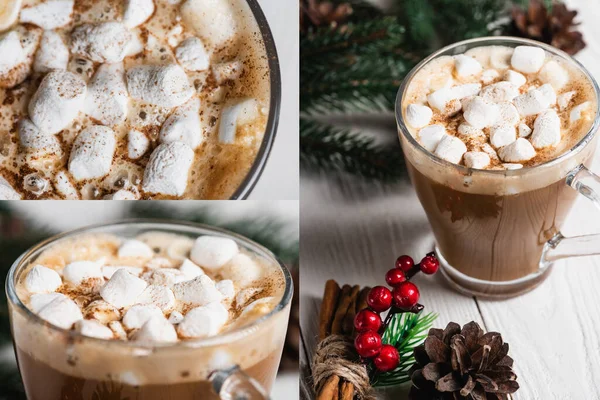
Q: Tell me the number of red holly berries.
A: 8